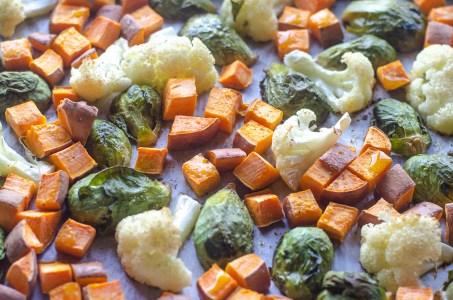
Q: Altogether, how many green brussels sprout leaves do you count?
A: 14